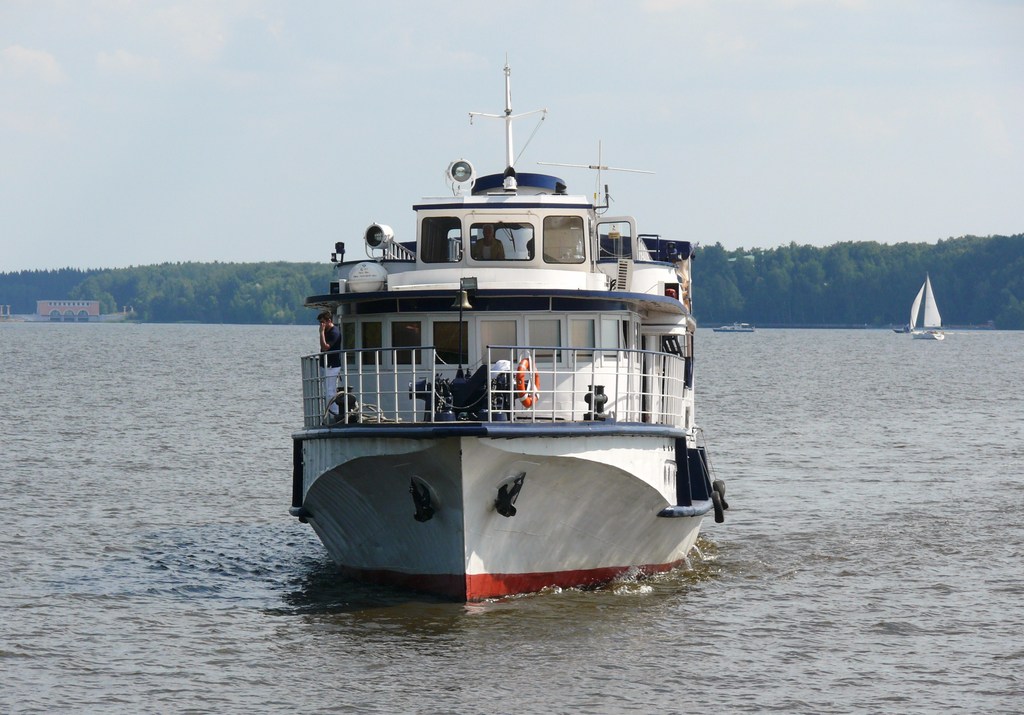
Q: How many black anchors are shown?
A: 2